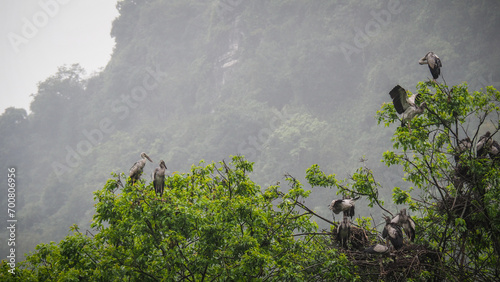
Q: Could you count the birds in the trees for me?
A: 12